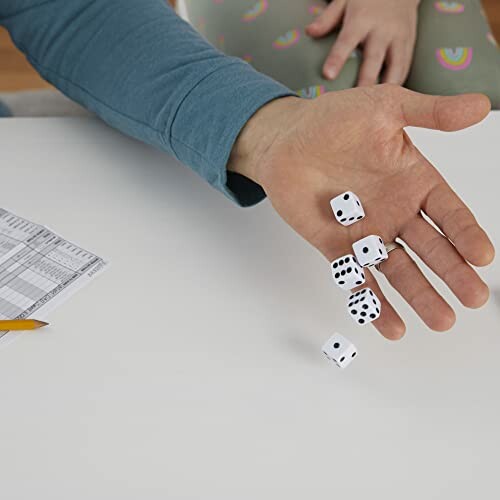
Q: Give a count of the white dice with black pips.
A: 5